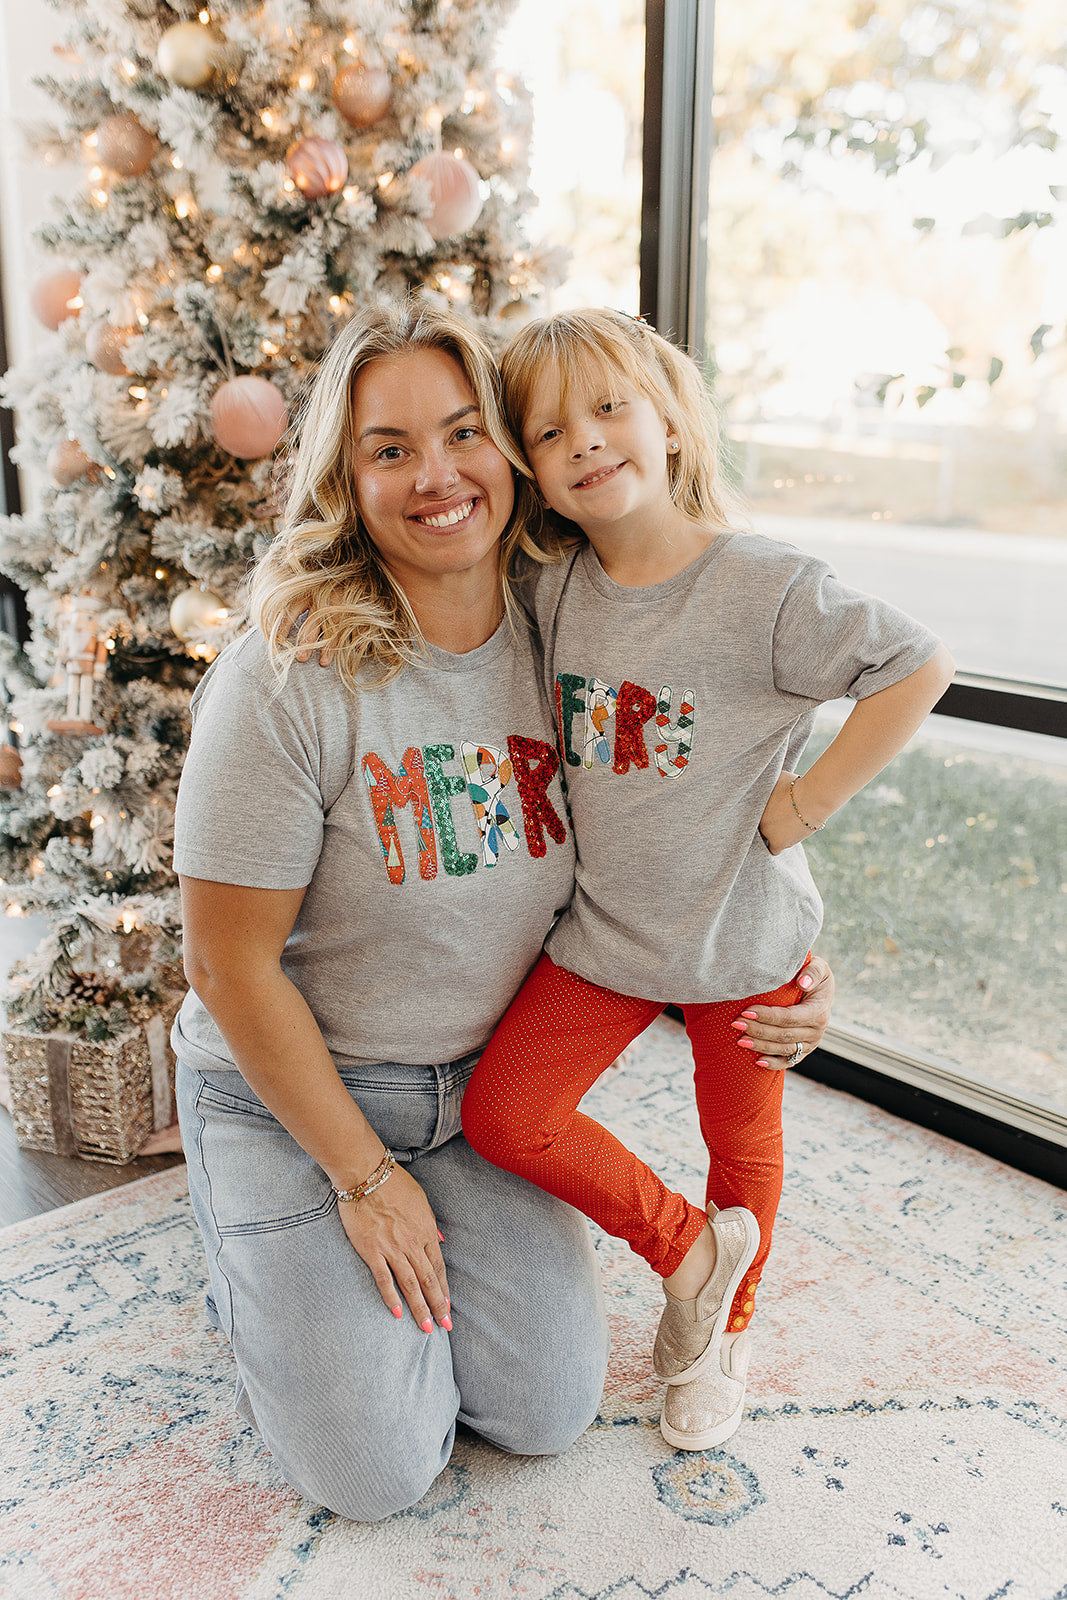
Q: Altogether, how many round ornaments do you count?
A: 11